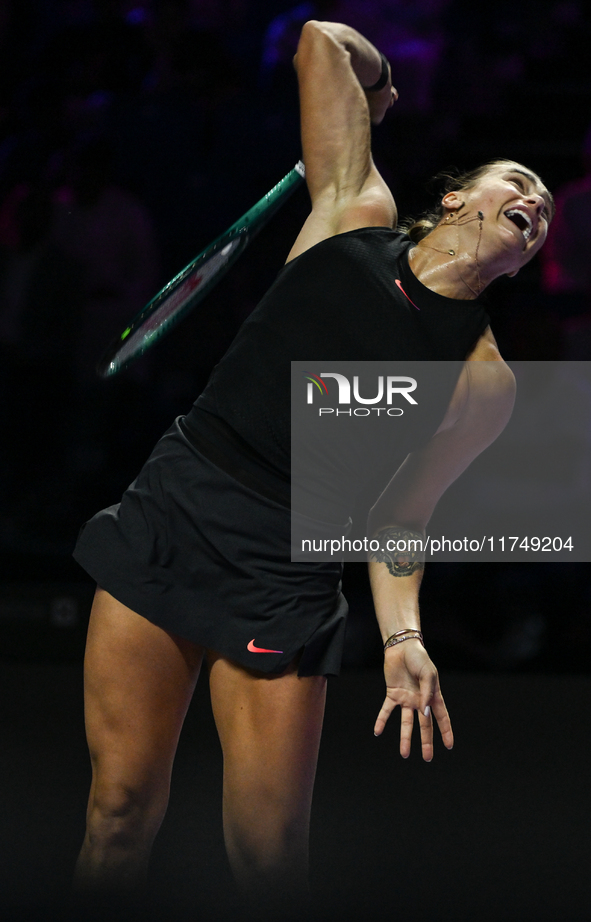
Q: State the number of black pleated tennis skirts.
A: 1